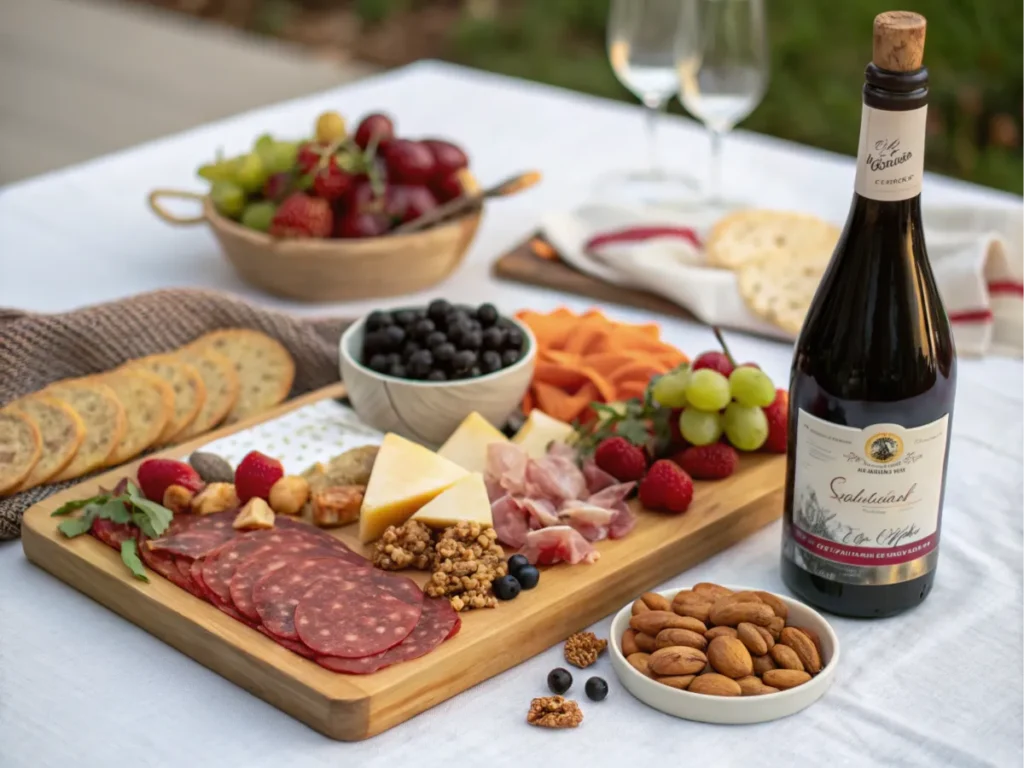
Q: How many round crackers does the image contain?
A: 9